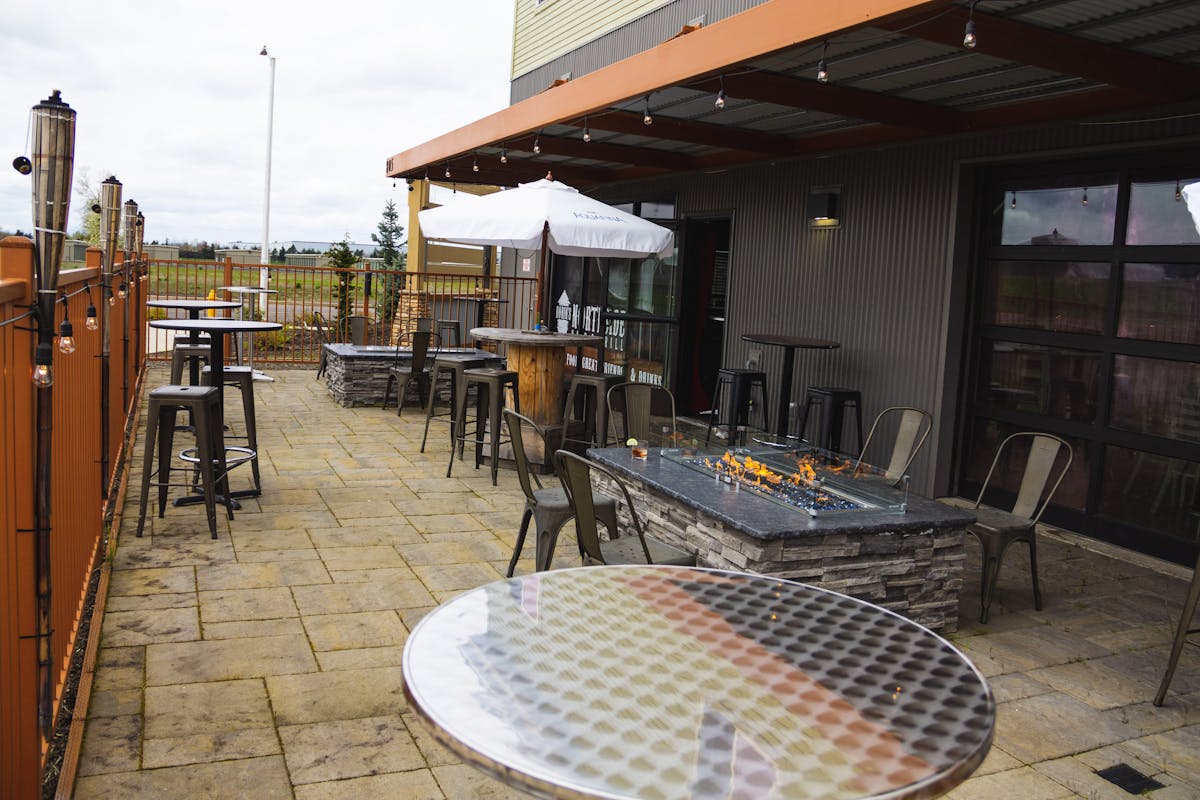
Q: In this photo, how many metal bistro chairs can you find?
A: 9